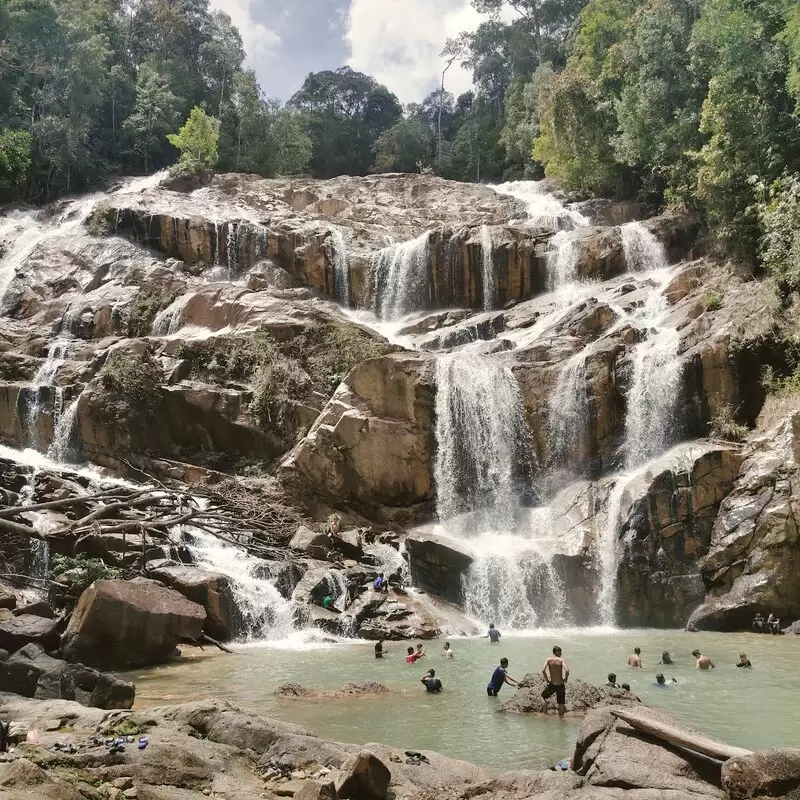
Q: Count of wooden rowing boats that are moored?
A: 0